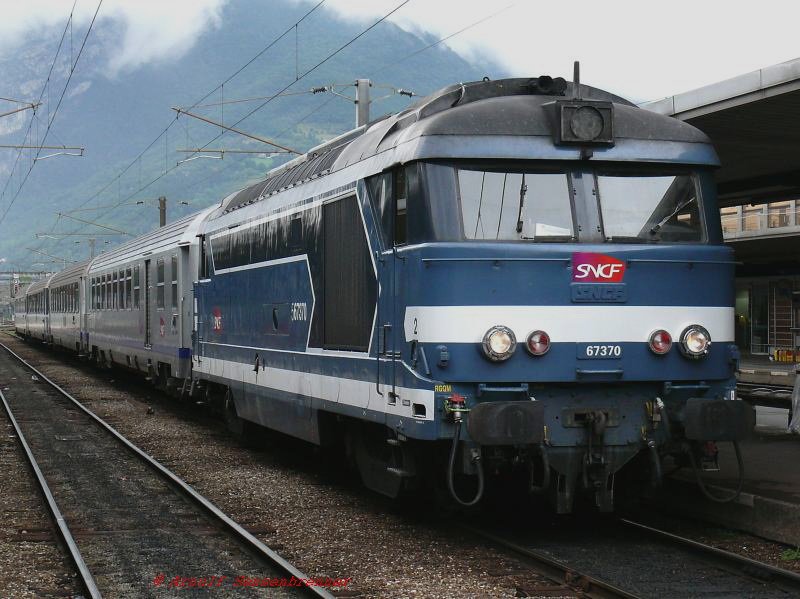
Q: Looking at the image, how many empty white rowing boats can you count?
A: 0